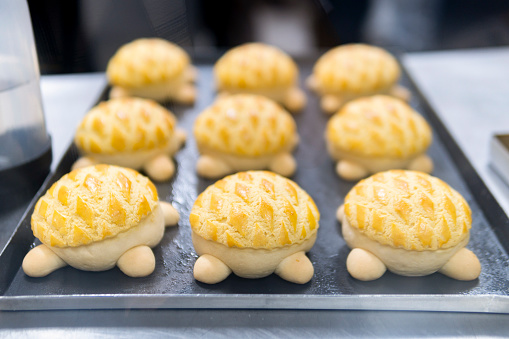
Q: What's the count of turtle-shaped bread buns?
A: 9